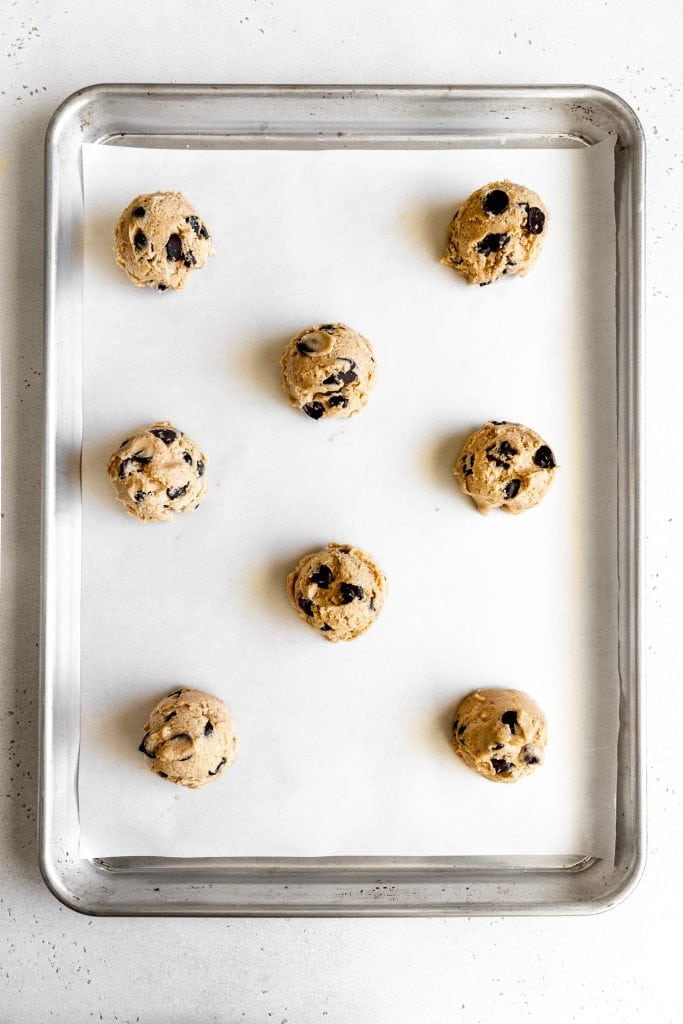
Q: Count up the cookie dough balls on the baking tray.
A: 8